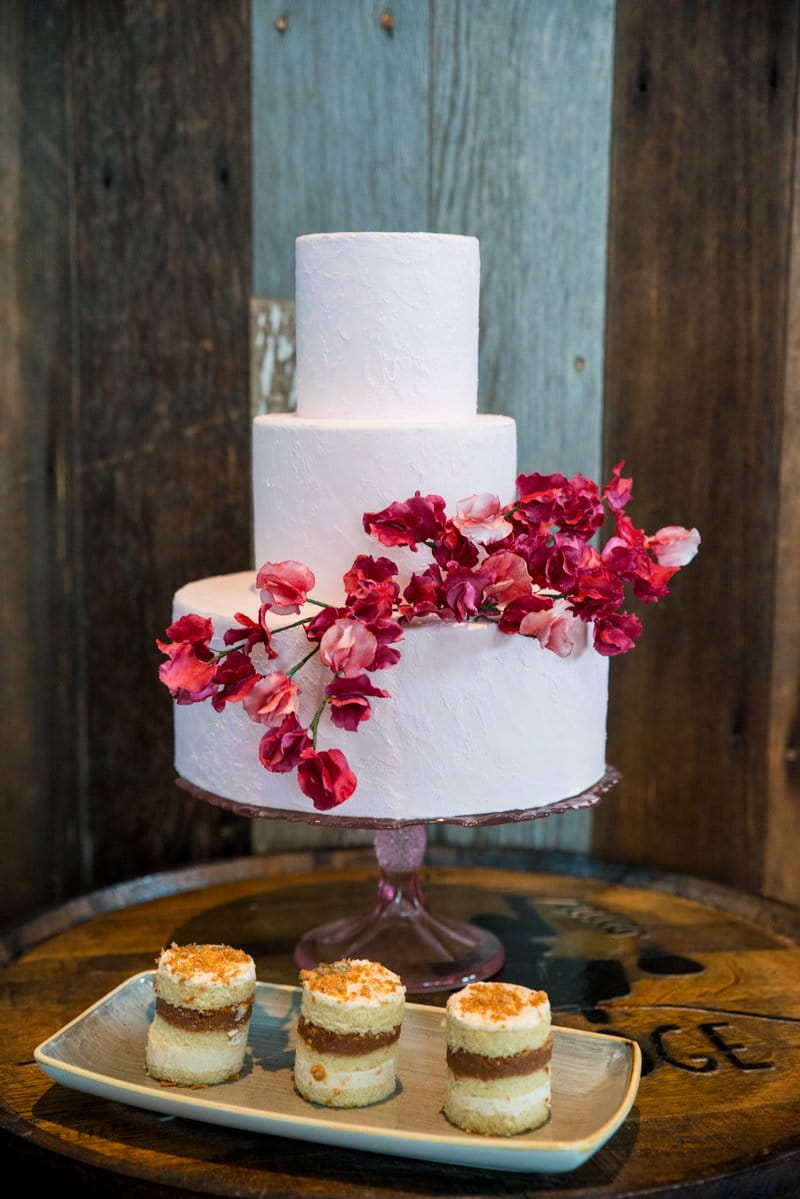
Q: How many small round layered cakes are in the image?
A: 3